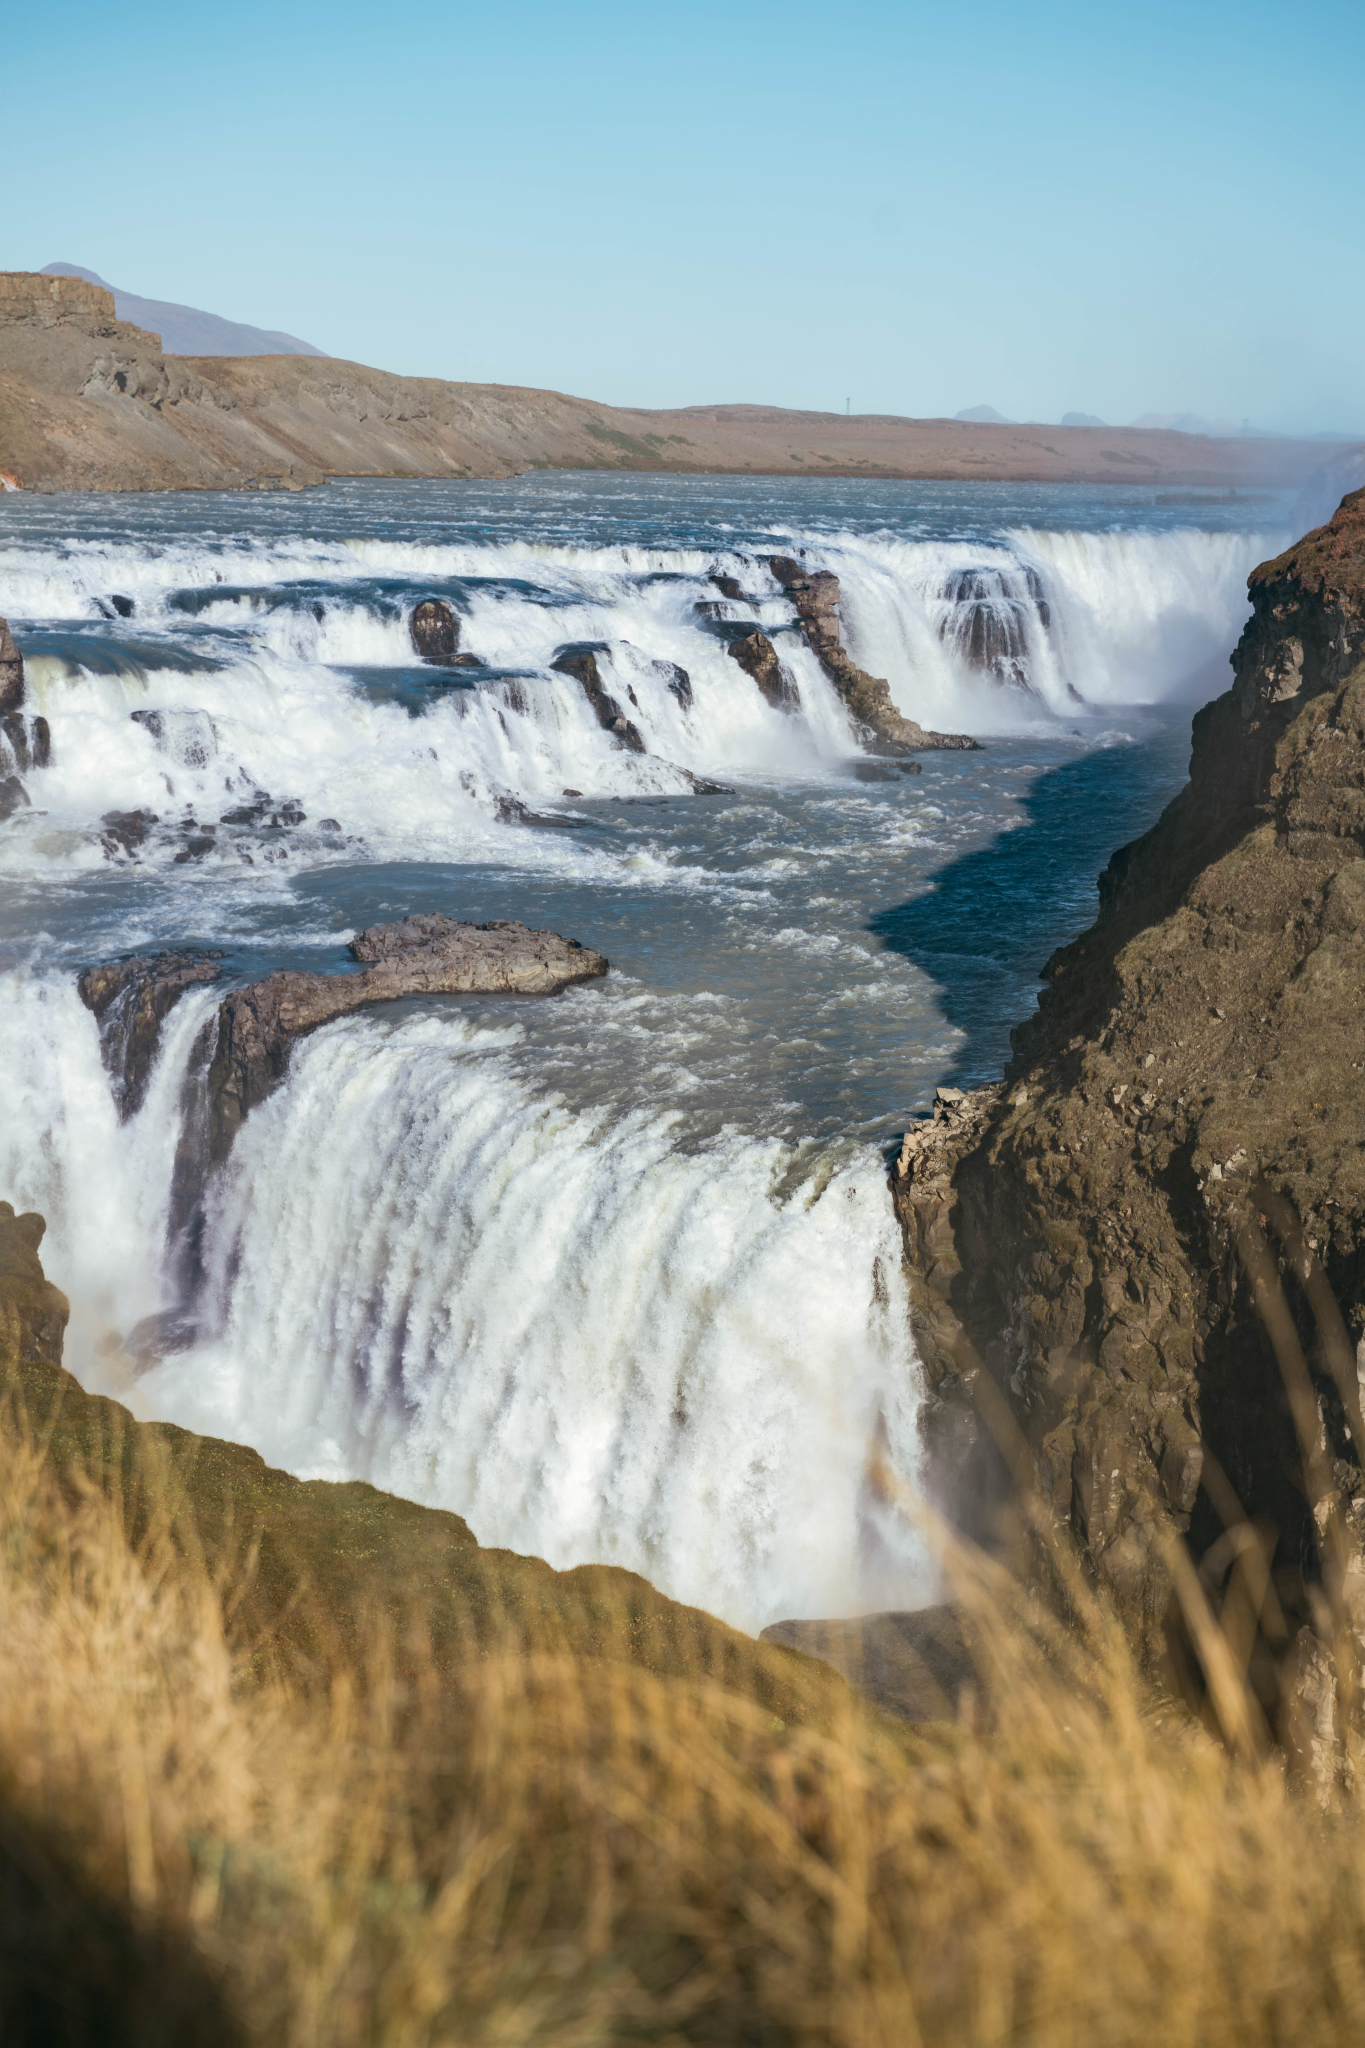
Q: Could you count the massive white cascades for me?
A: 2